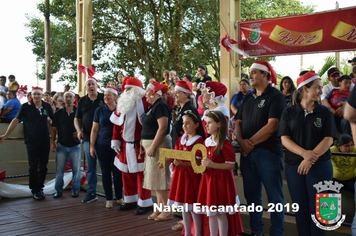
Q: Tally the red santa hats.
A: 9